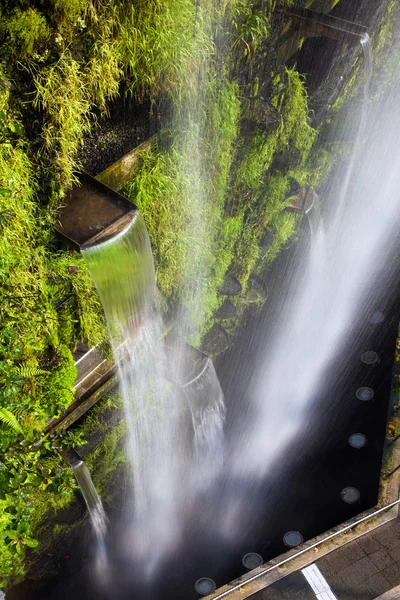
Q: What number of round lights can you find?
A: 8